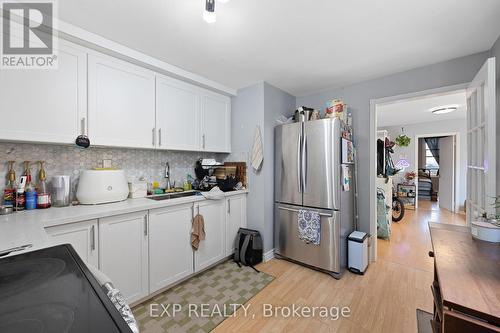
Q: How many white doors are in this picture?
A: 2